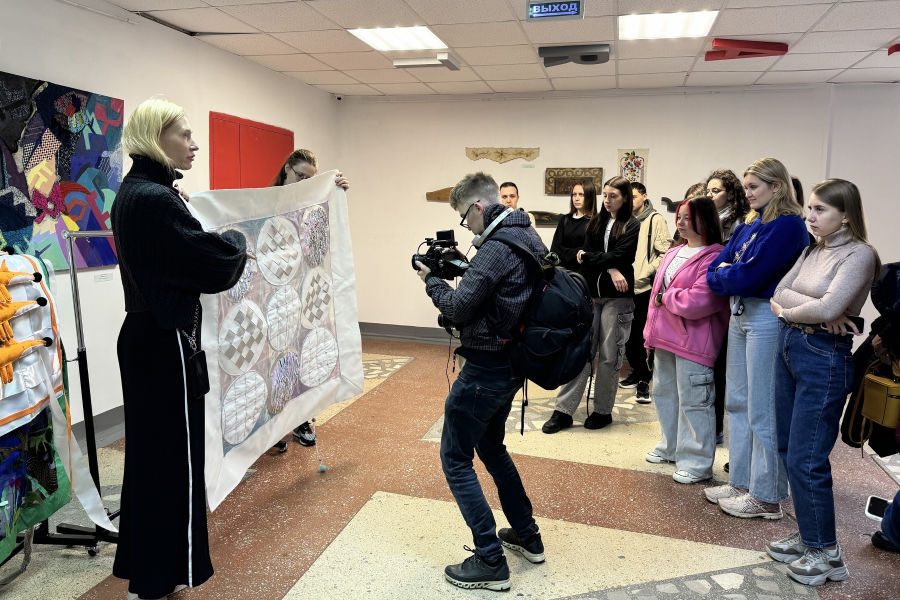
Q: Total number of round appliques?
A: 9